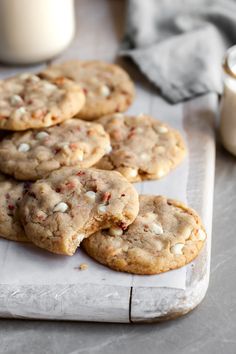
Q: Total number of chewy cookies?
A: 7